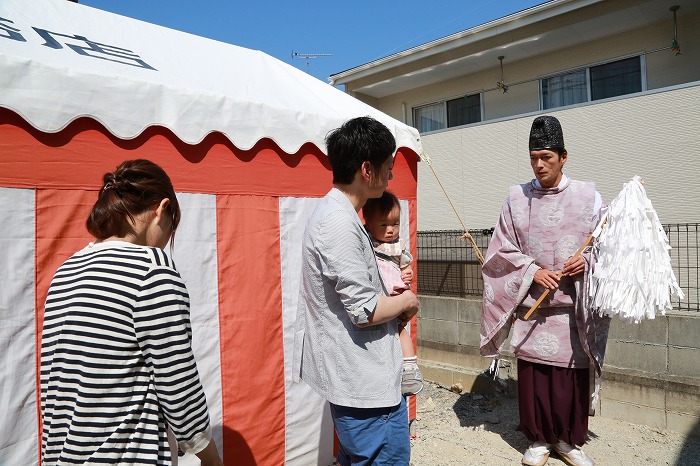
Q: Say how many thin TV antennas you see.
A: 1